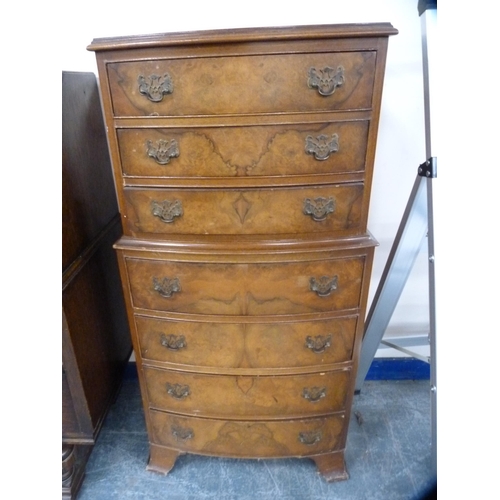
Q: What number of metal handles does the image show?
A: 14